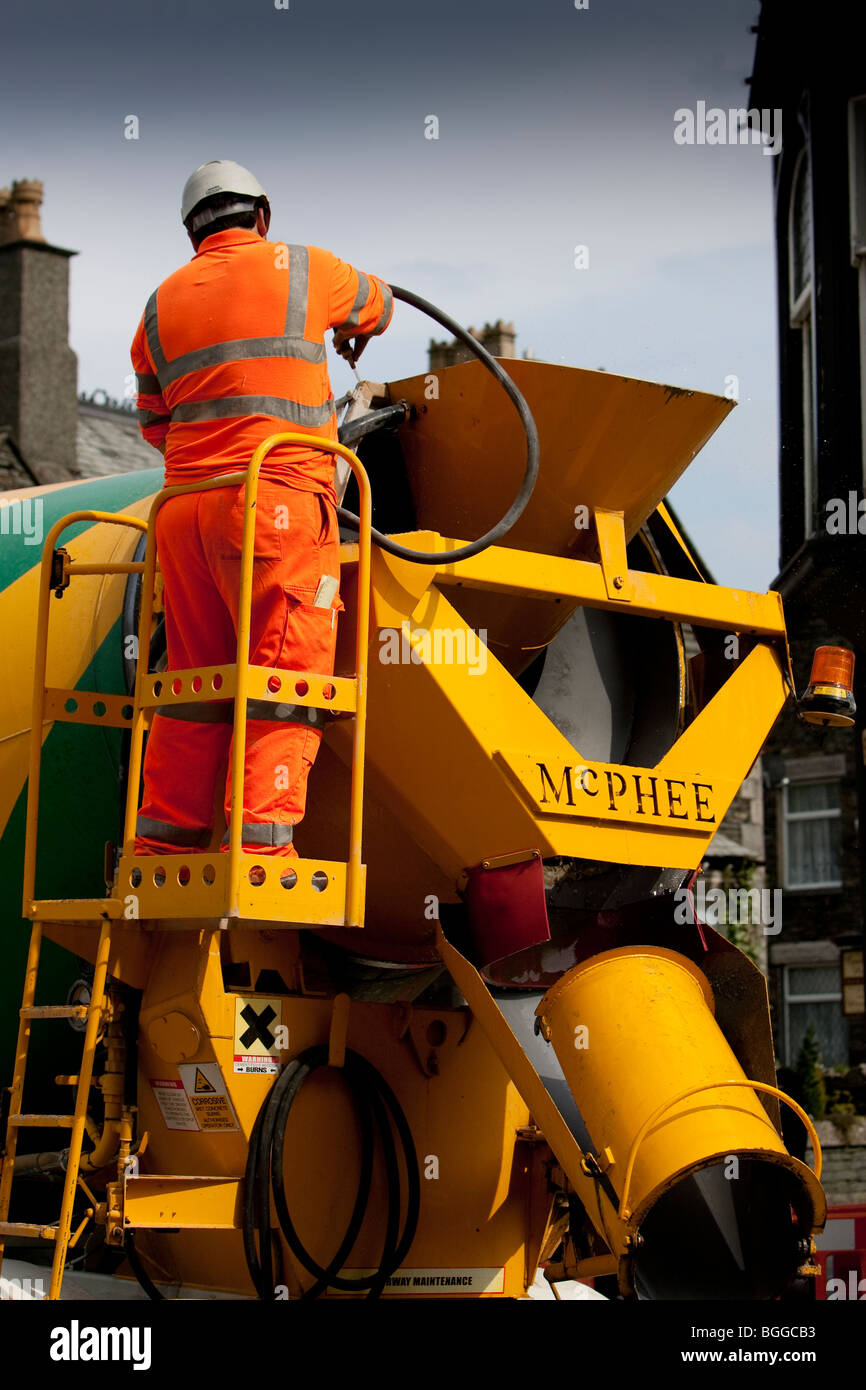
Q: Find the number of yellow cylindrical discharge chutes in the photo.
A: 1